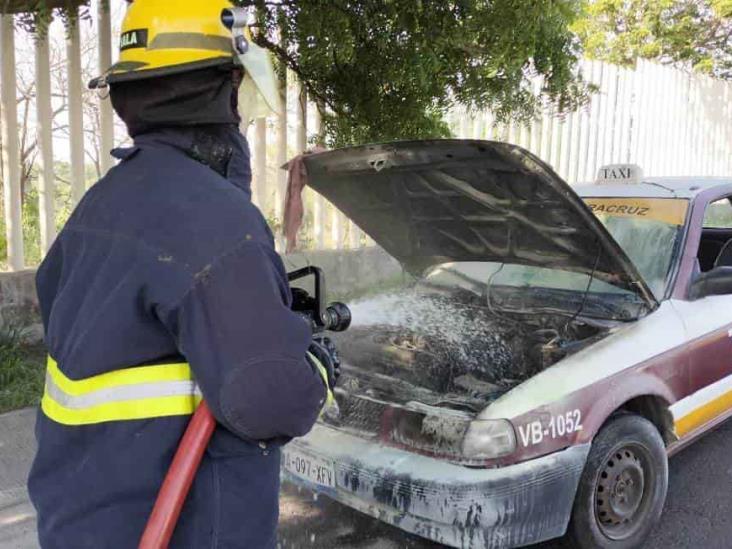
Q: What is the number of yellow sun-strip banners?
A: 1